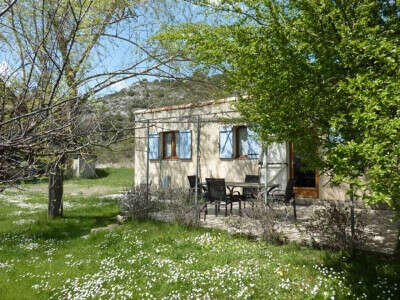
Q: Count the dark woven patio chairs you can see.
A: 4